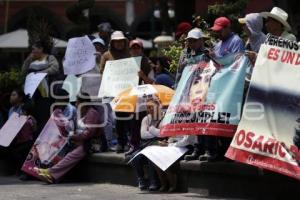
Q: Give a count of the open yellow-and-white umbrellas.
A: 1